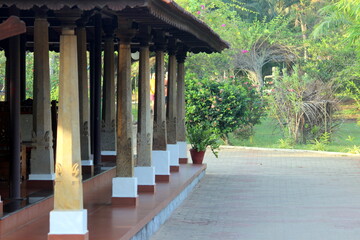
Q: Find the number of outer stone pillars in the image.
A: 6